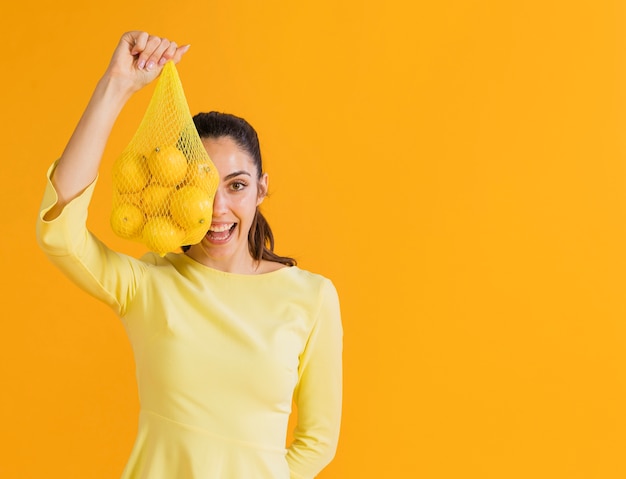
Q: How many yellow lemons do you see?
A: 7